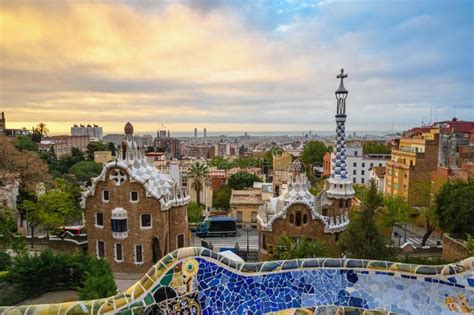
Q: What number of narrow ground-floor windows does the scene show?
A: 3